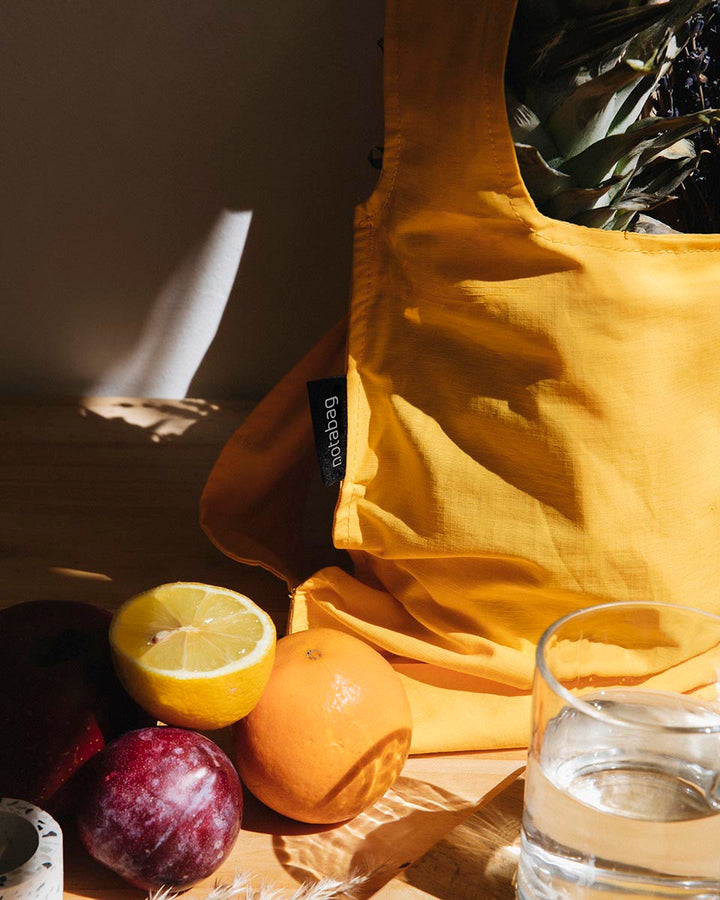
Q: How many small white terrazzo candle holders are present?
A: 1